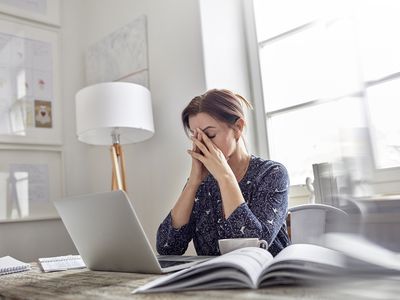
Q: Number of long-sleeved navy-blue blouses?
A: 1